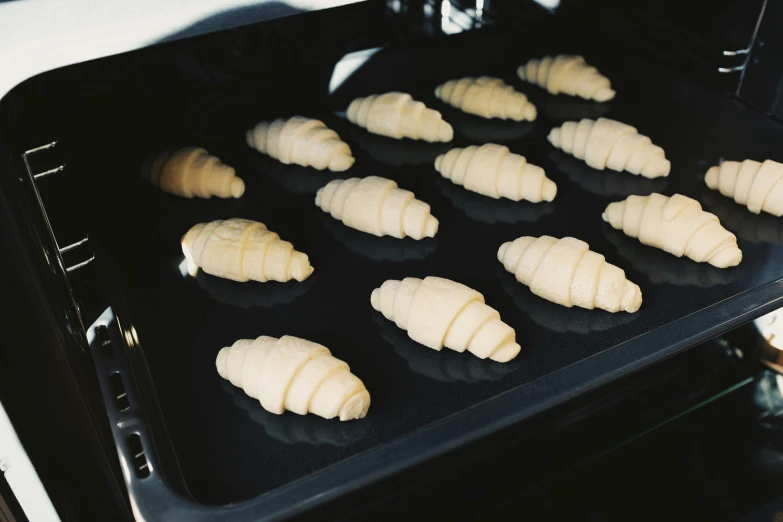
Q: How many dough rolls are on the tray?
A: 14